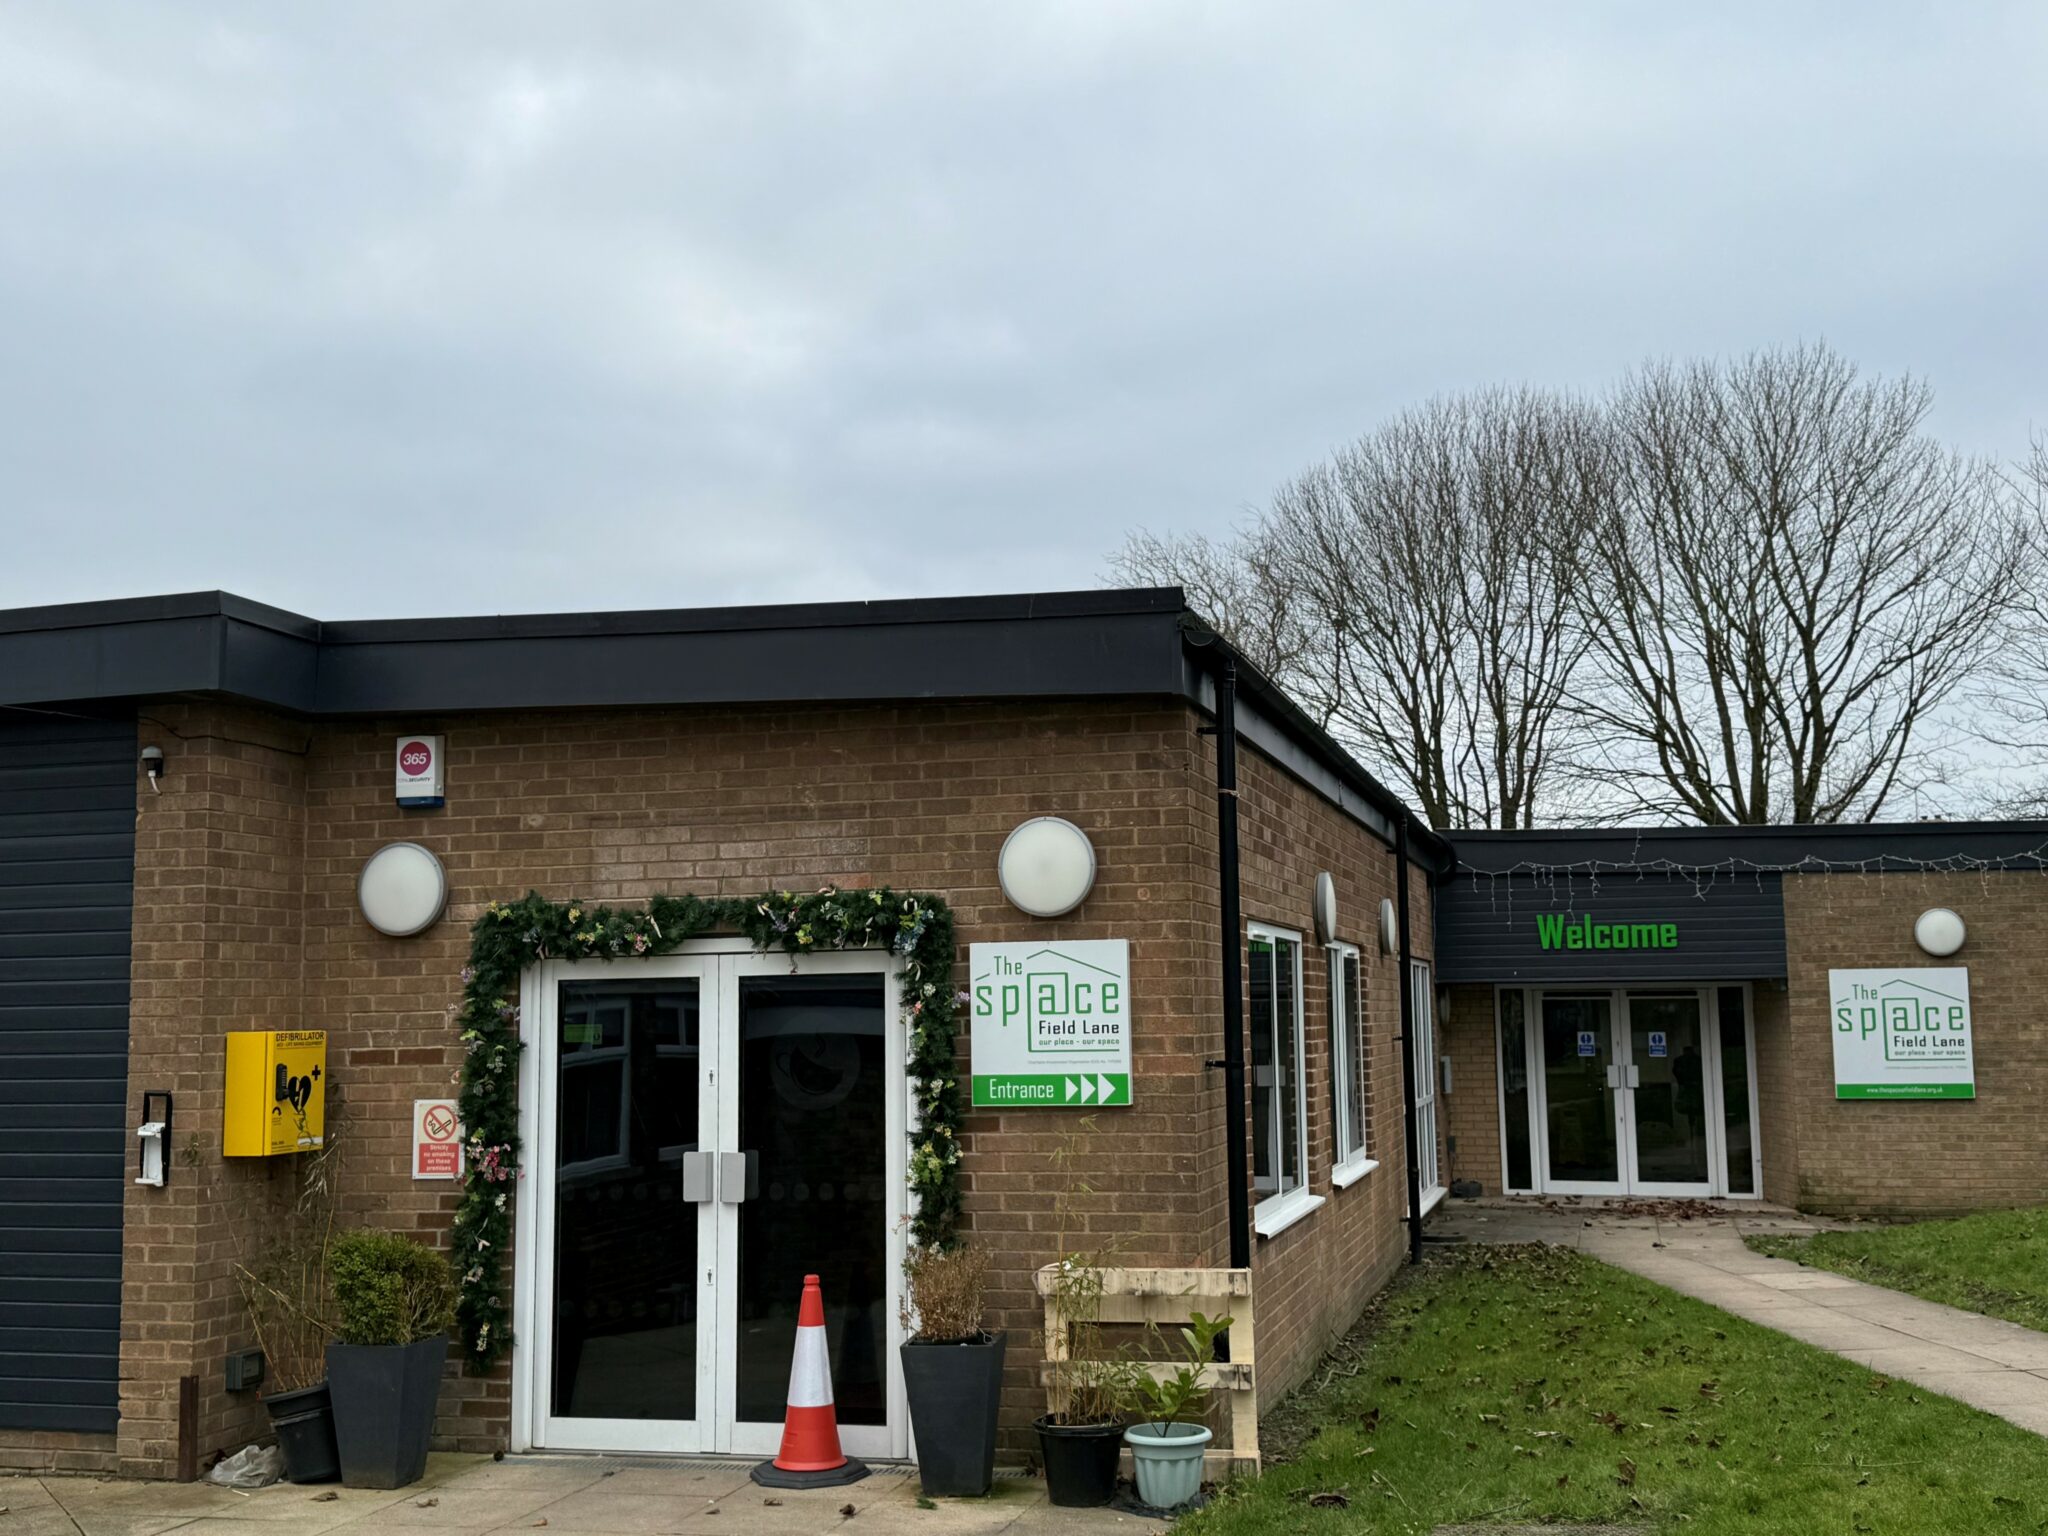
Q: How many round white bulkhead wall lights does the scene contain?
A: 5